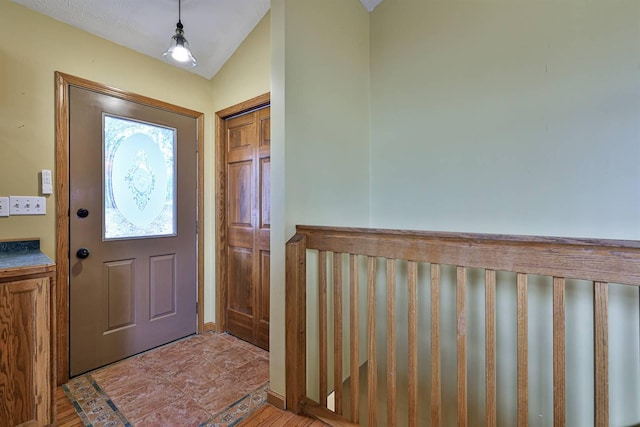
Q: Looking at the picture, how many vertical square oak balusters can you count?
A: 12